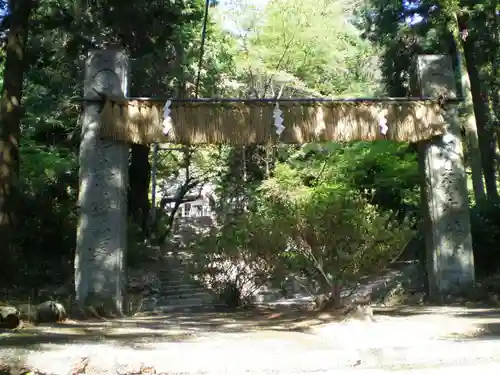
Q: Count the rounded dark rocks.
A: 2